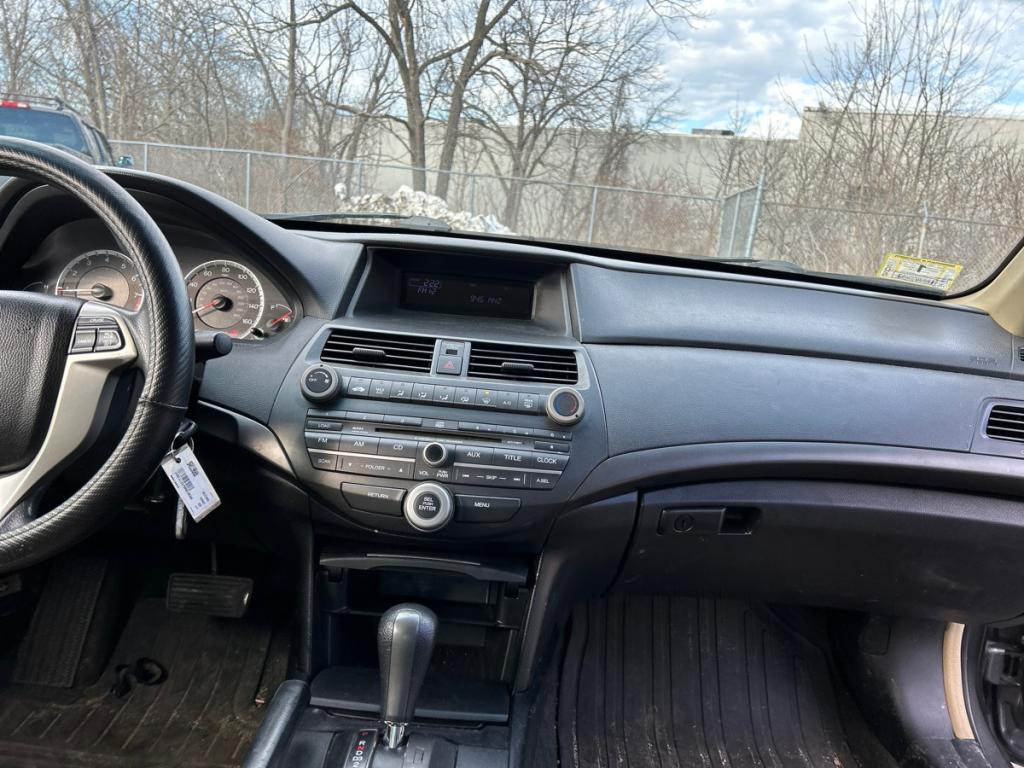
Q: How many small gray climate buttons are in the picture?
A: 9